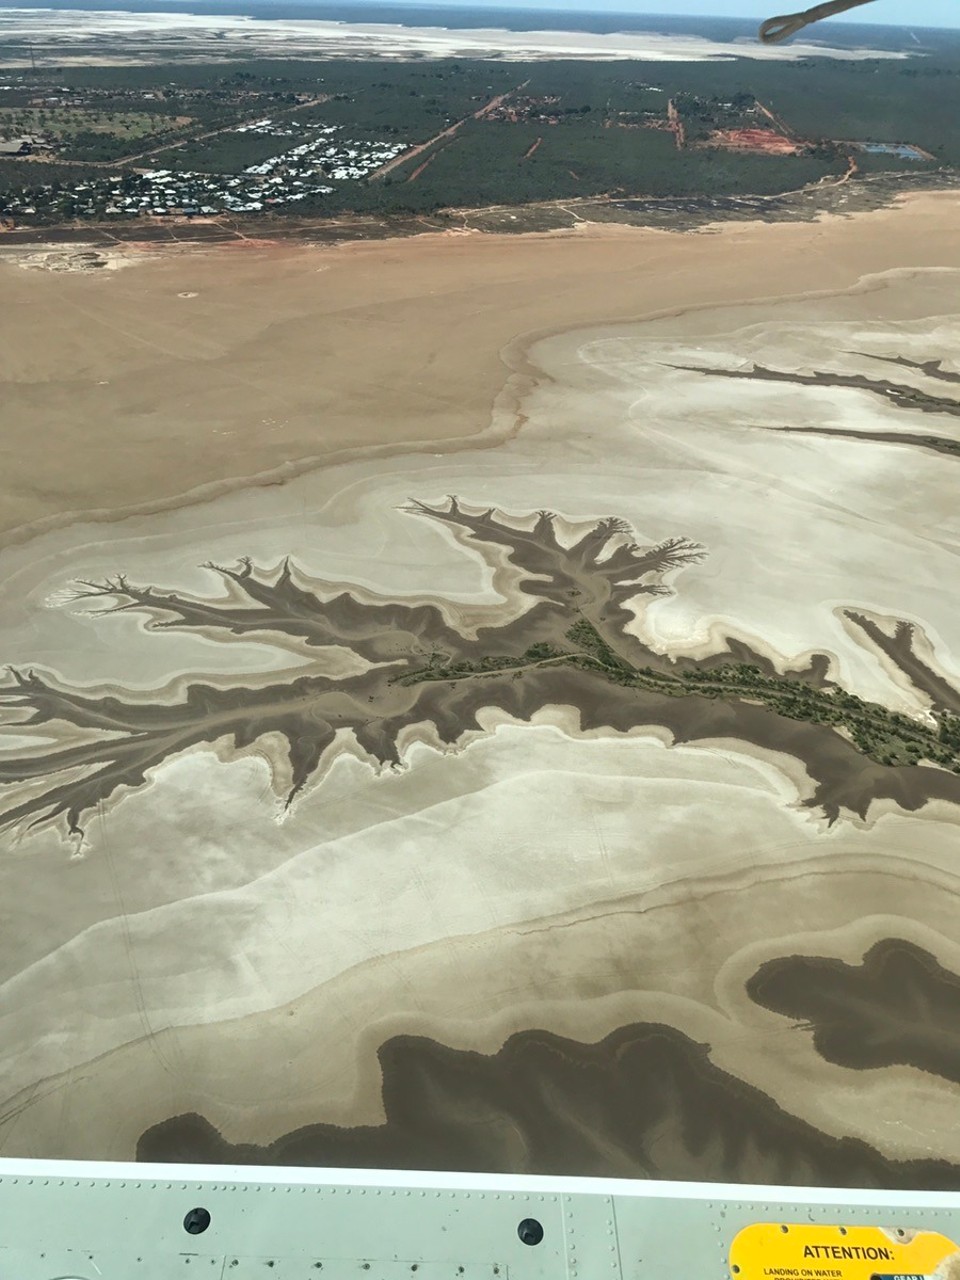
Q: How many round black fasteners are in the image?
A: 2